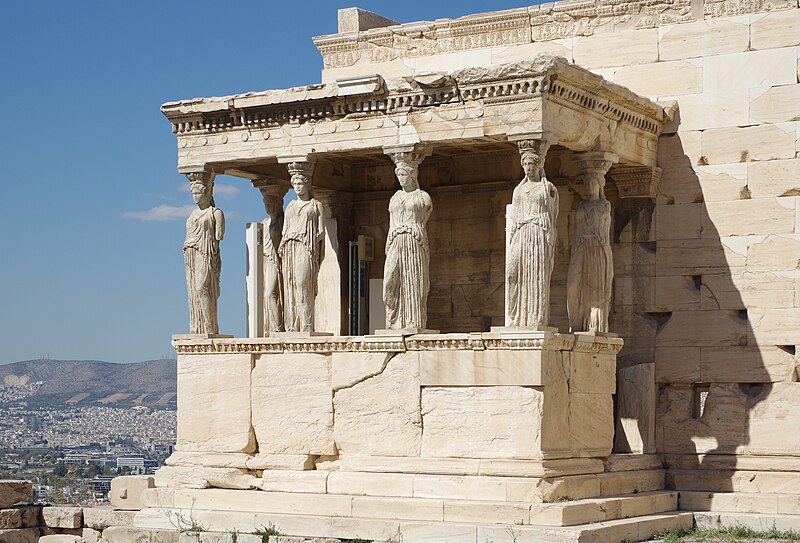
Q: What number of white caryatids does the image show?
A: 6